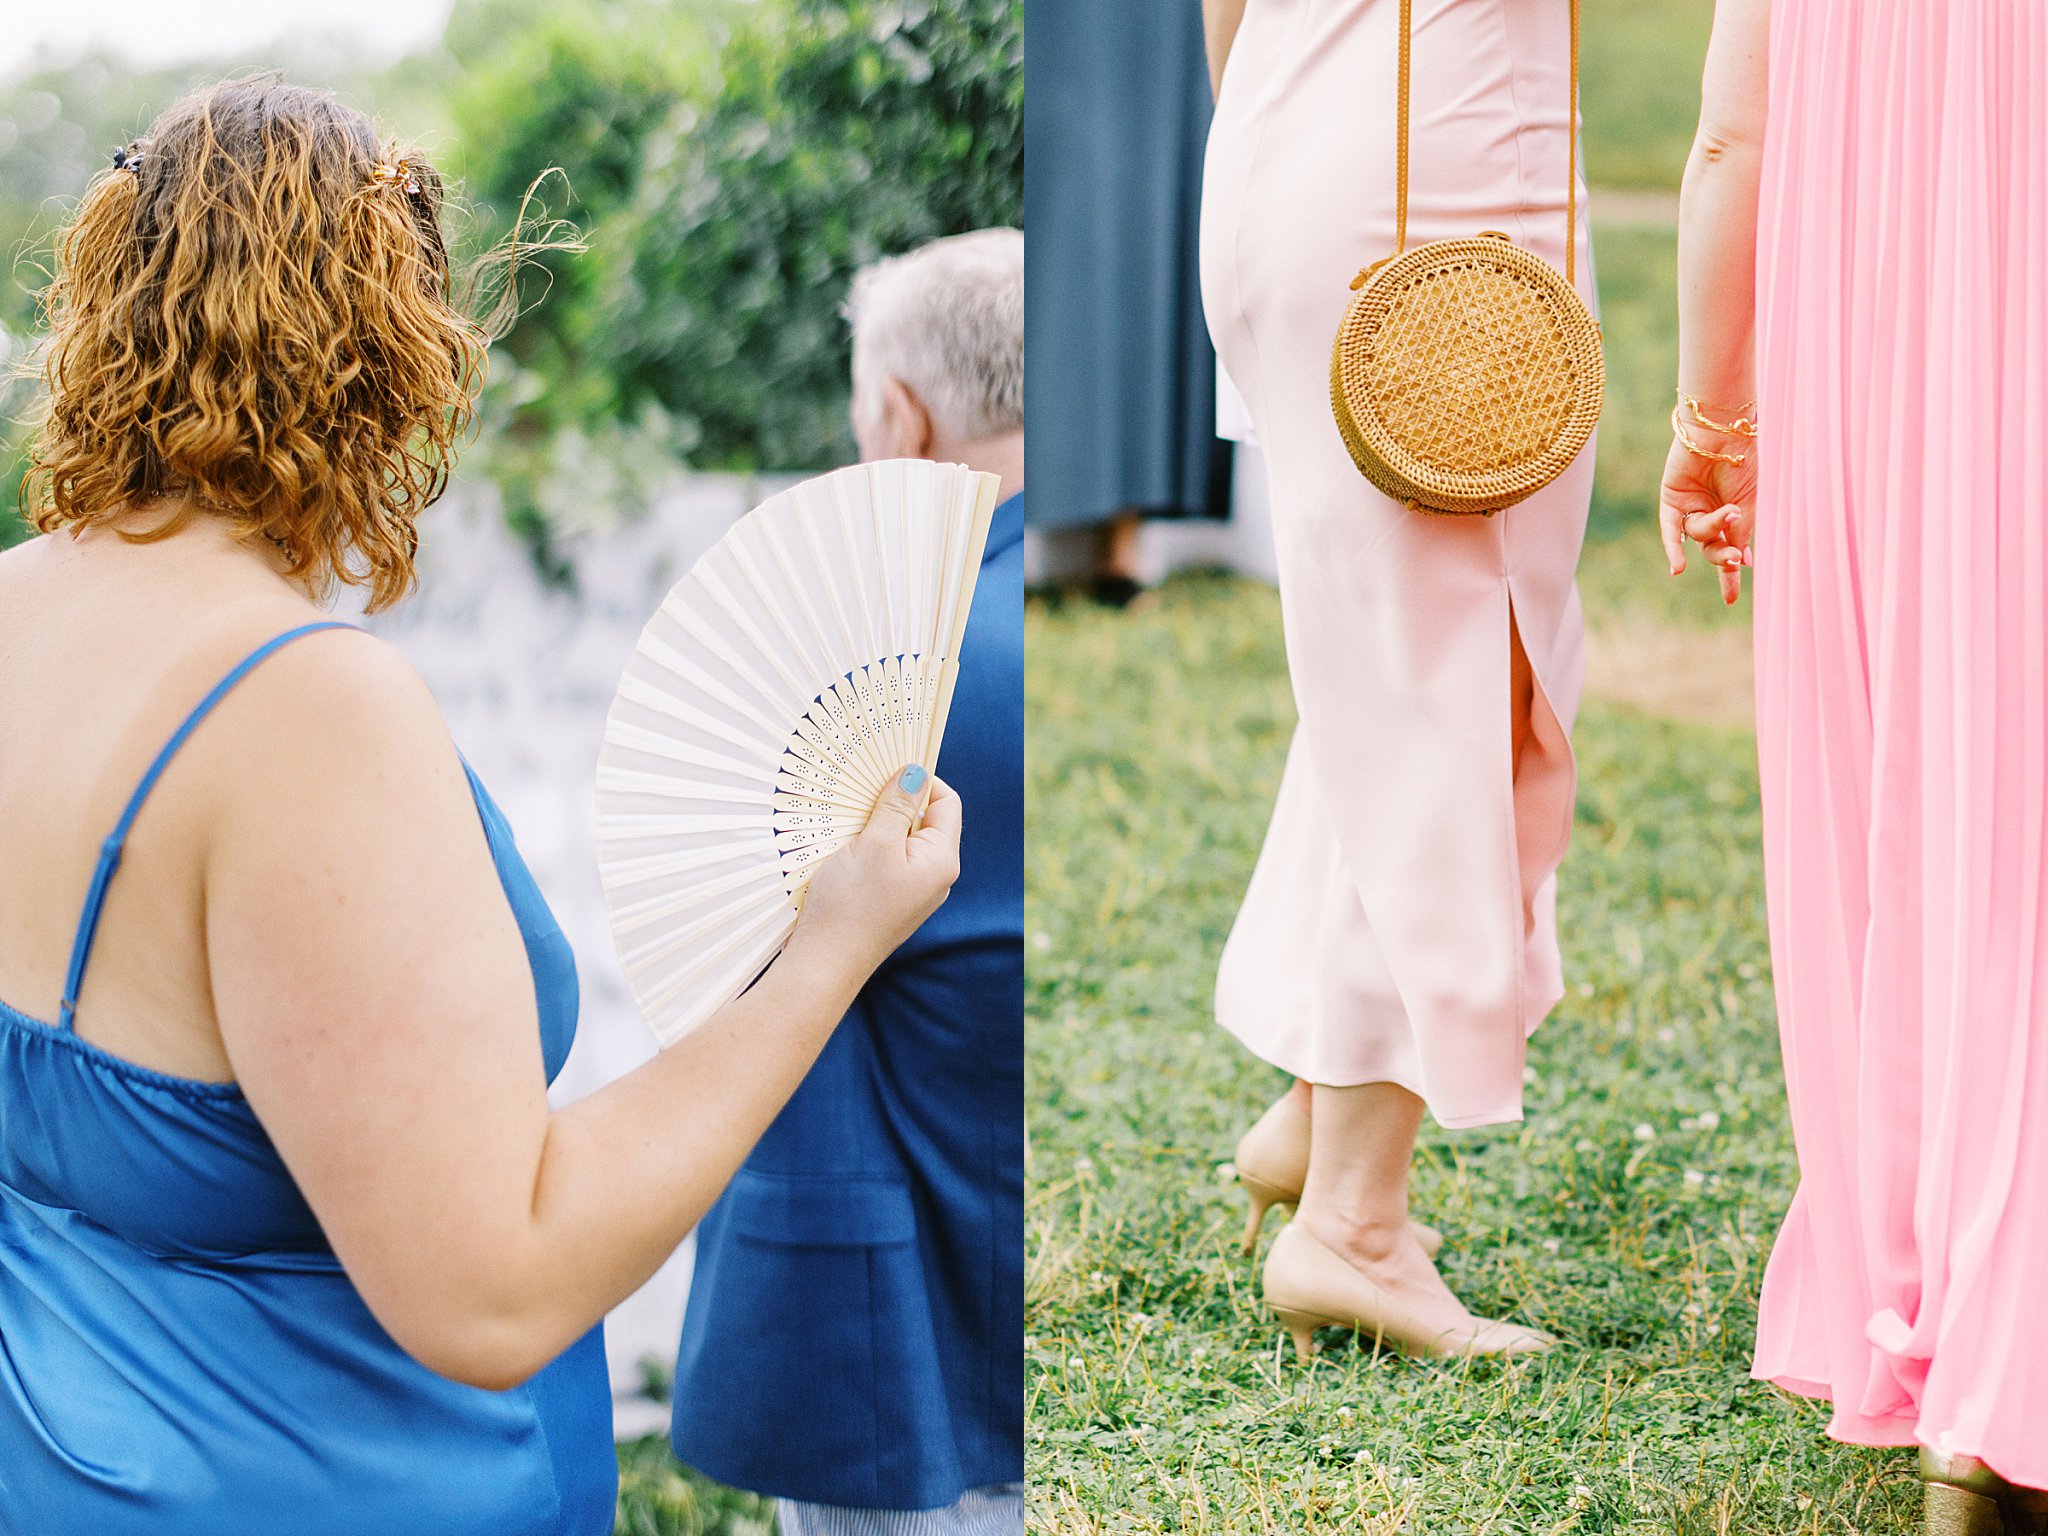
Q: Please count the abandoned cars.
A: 0